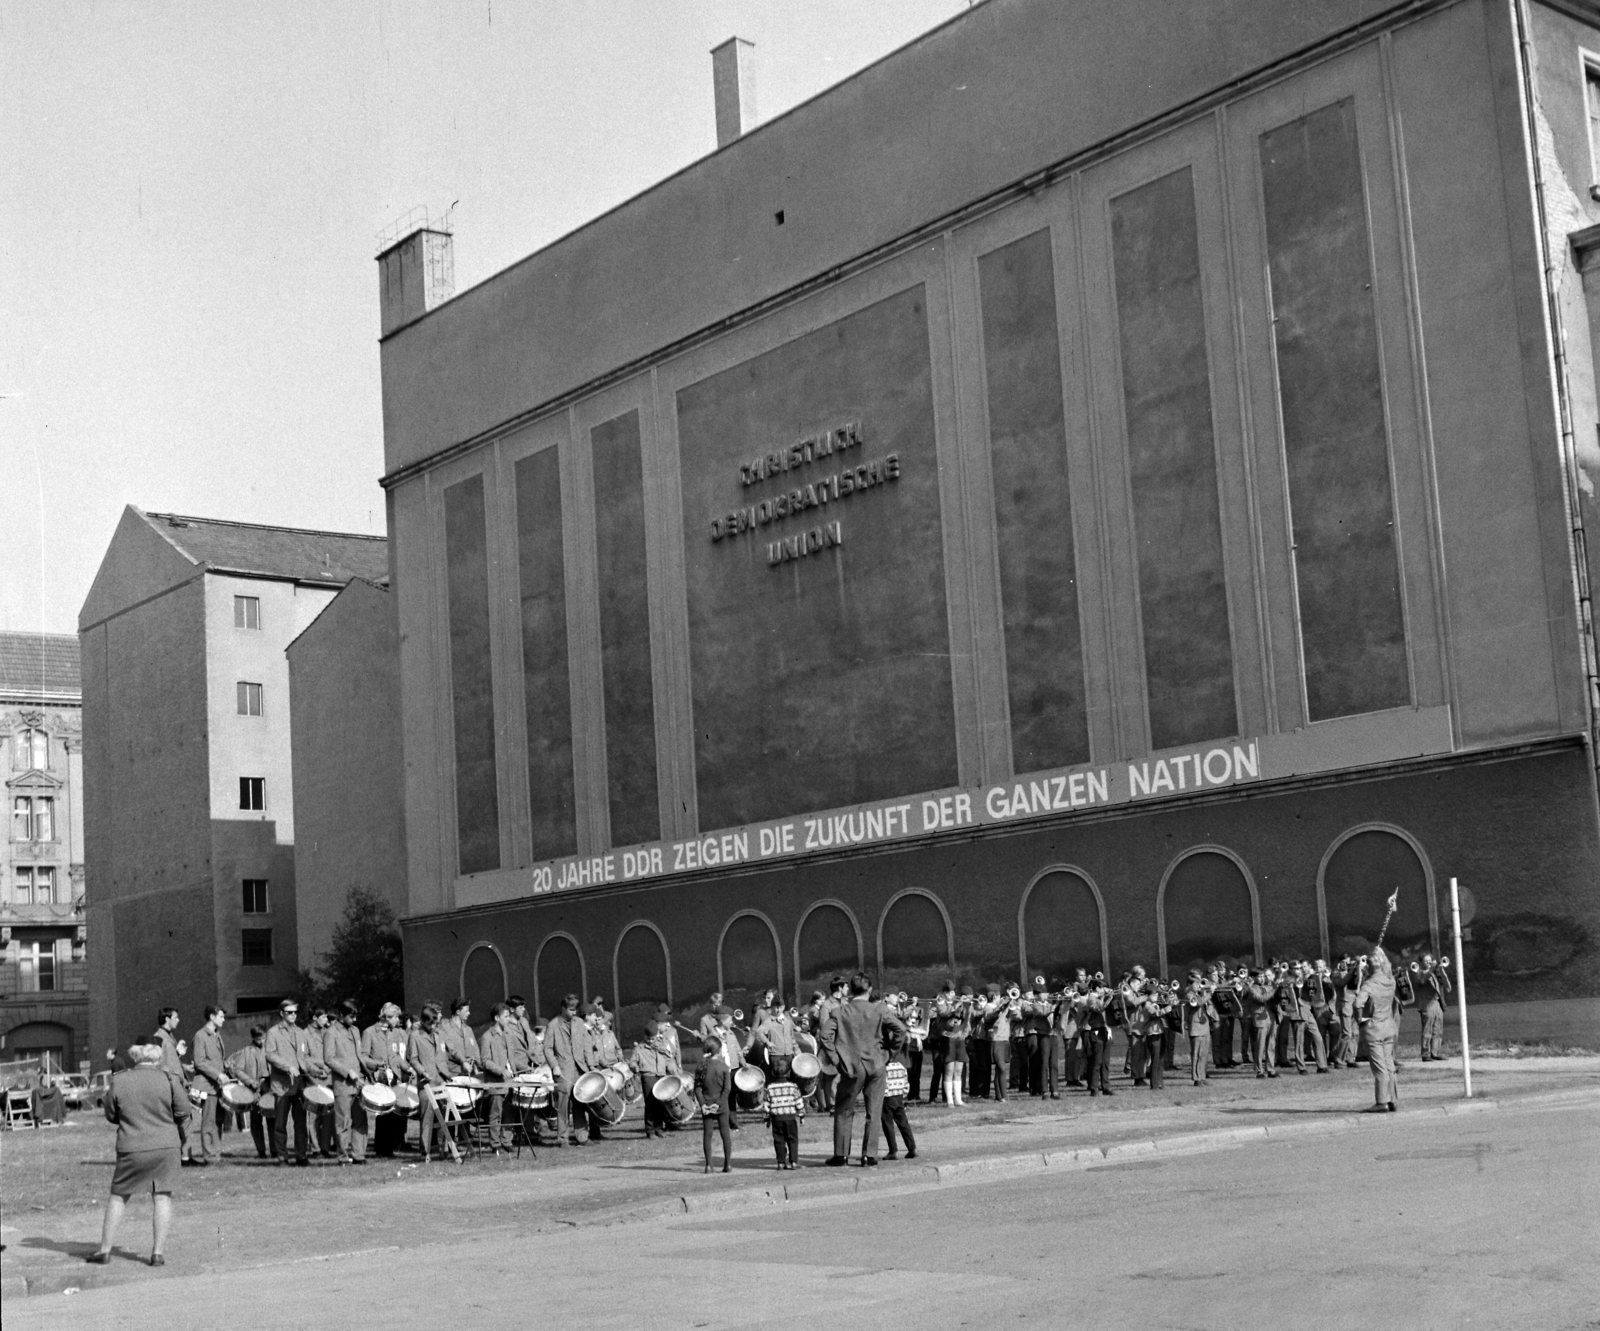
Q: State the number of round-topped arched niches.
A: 9